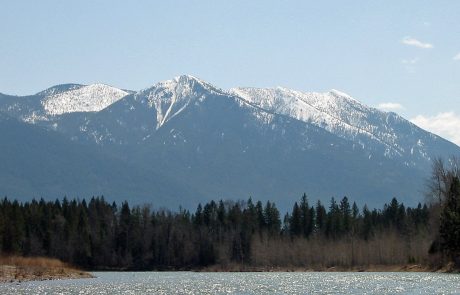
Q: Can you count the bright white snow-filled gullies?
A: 3